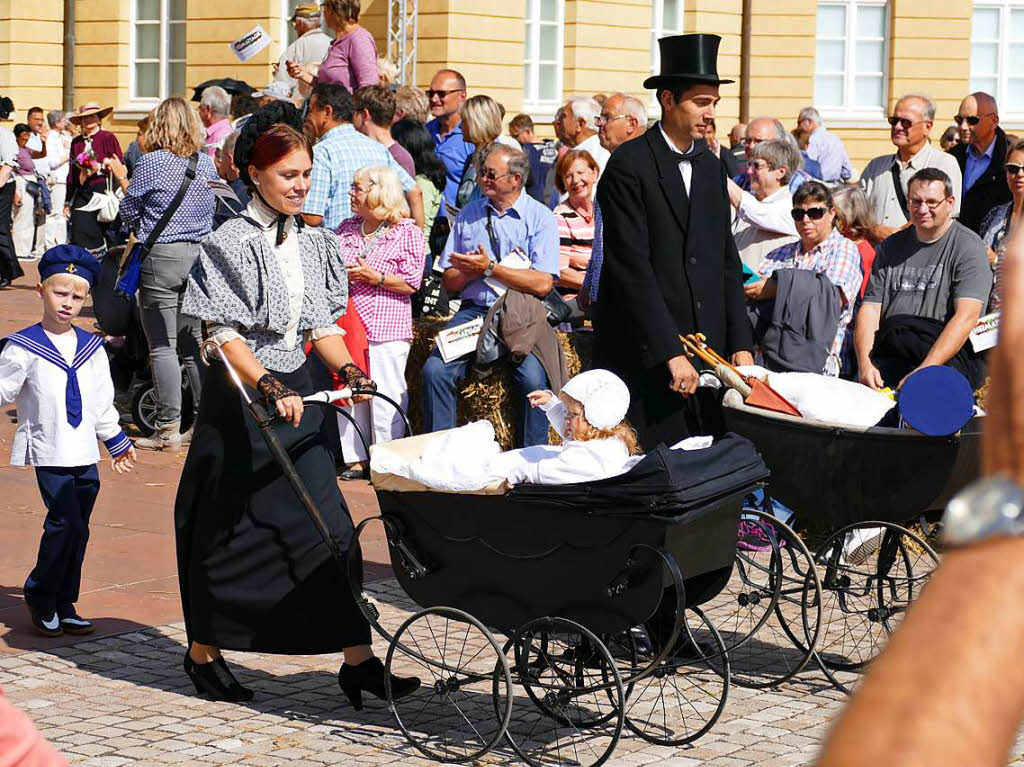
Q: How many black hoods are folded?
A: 1